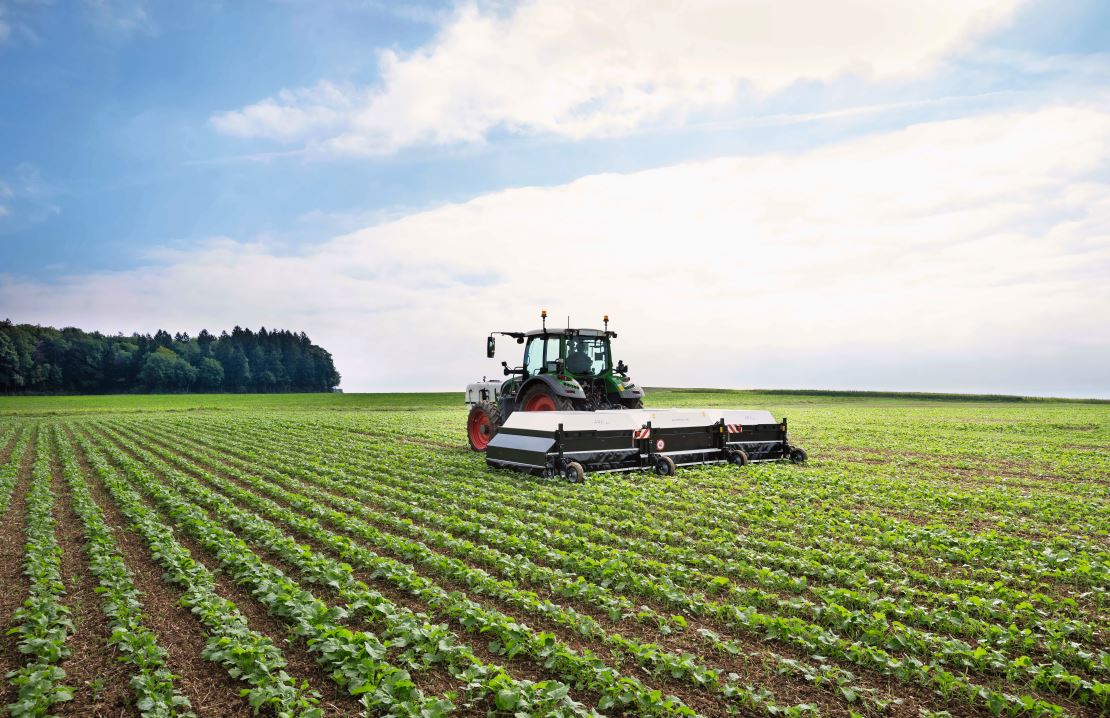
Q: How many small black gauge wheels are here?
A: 4